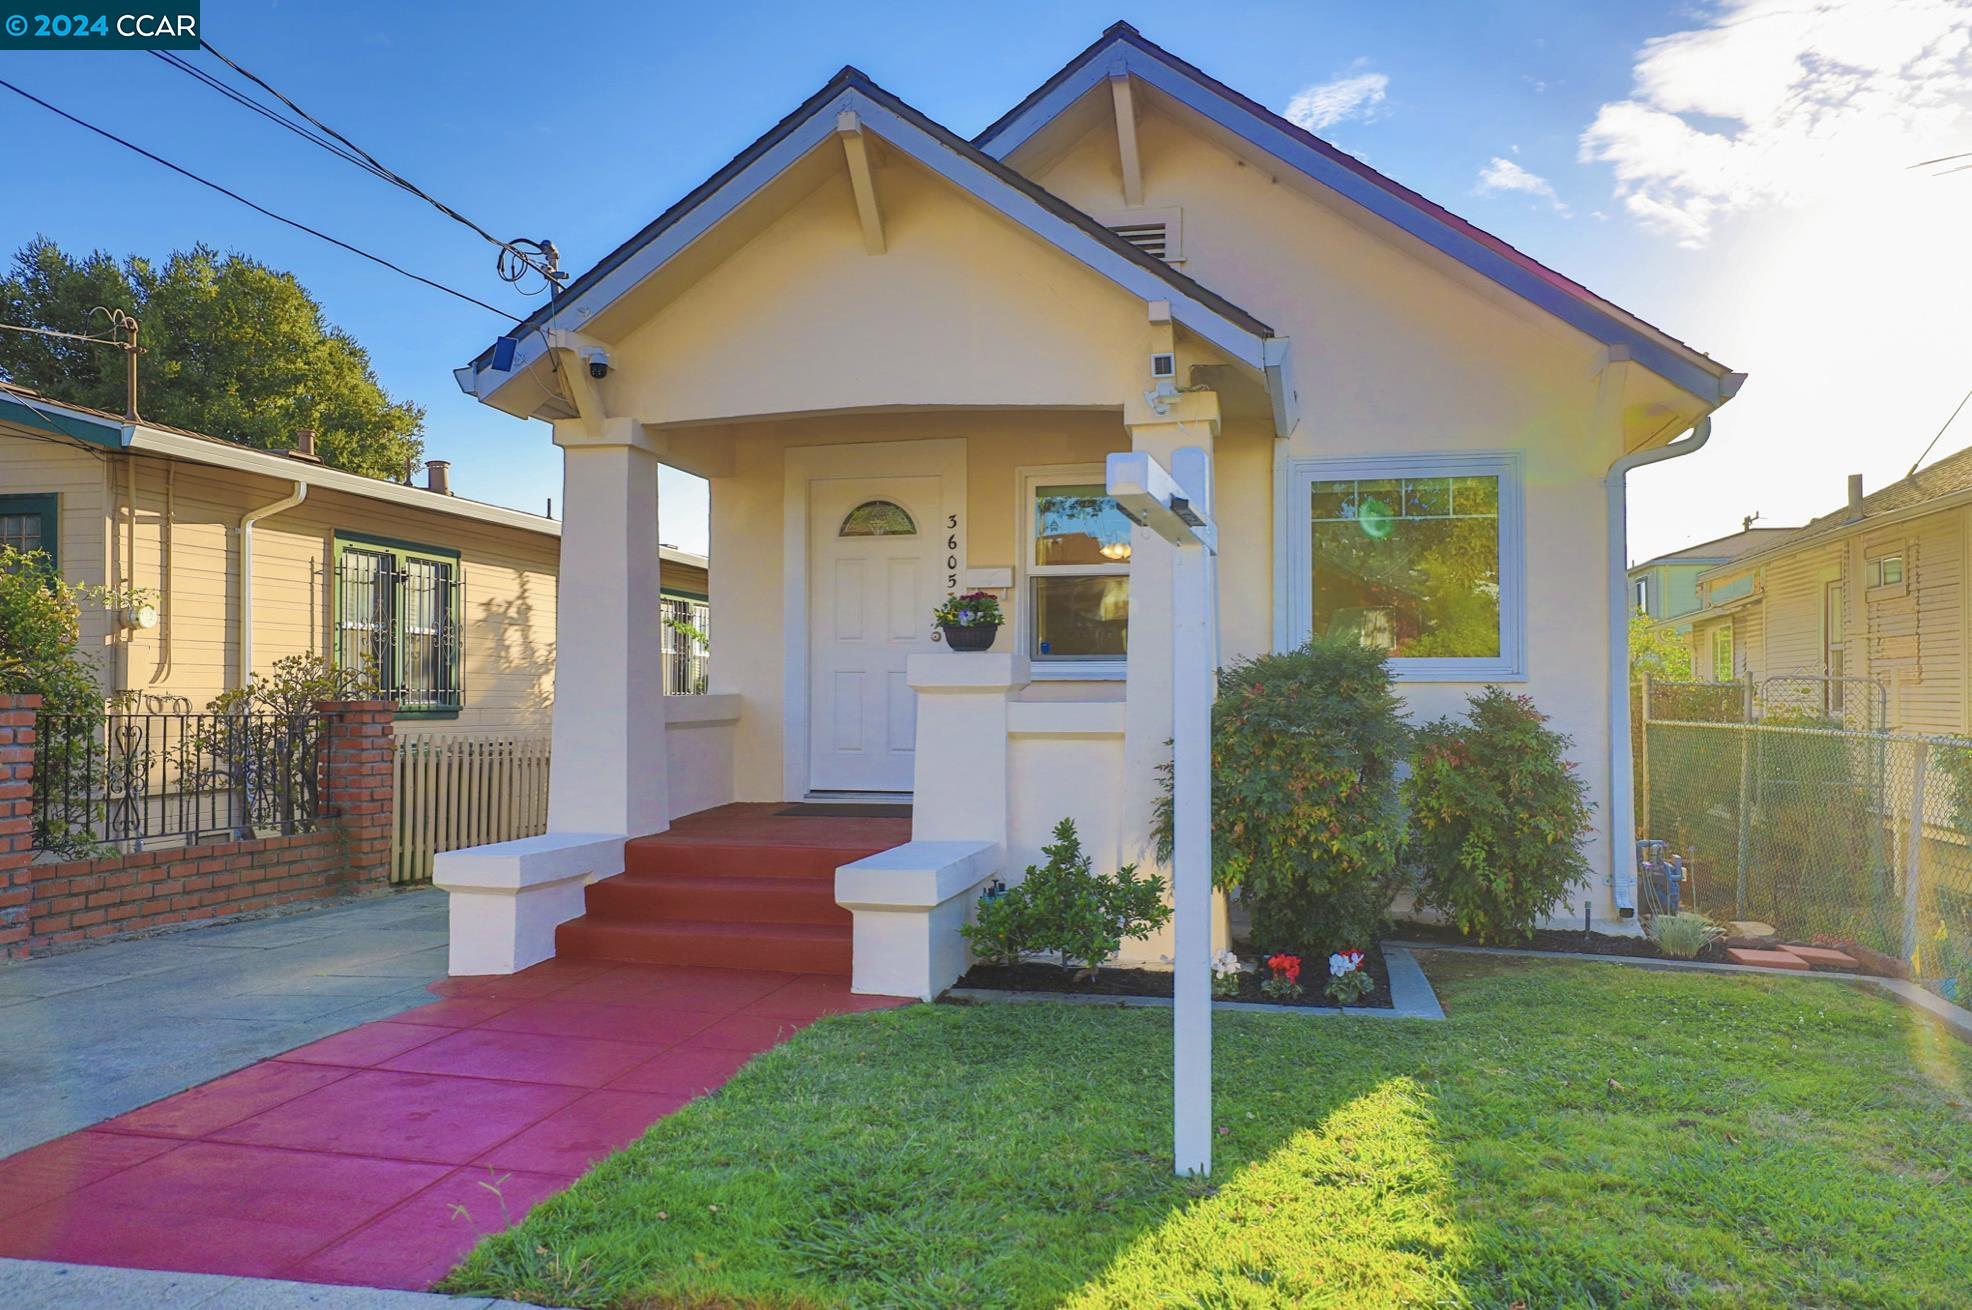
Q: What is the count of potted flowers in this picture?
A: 1